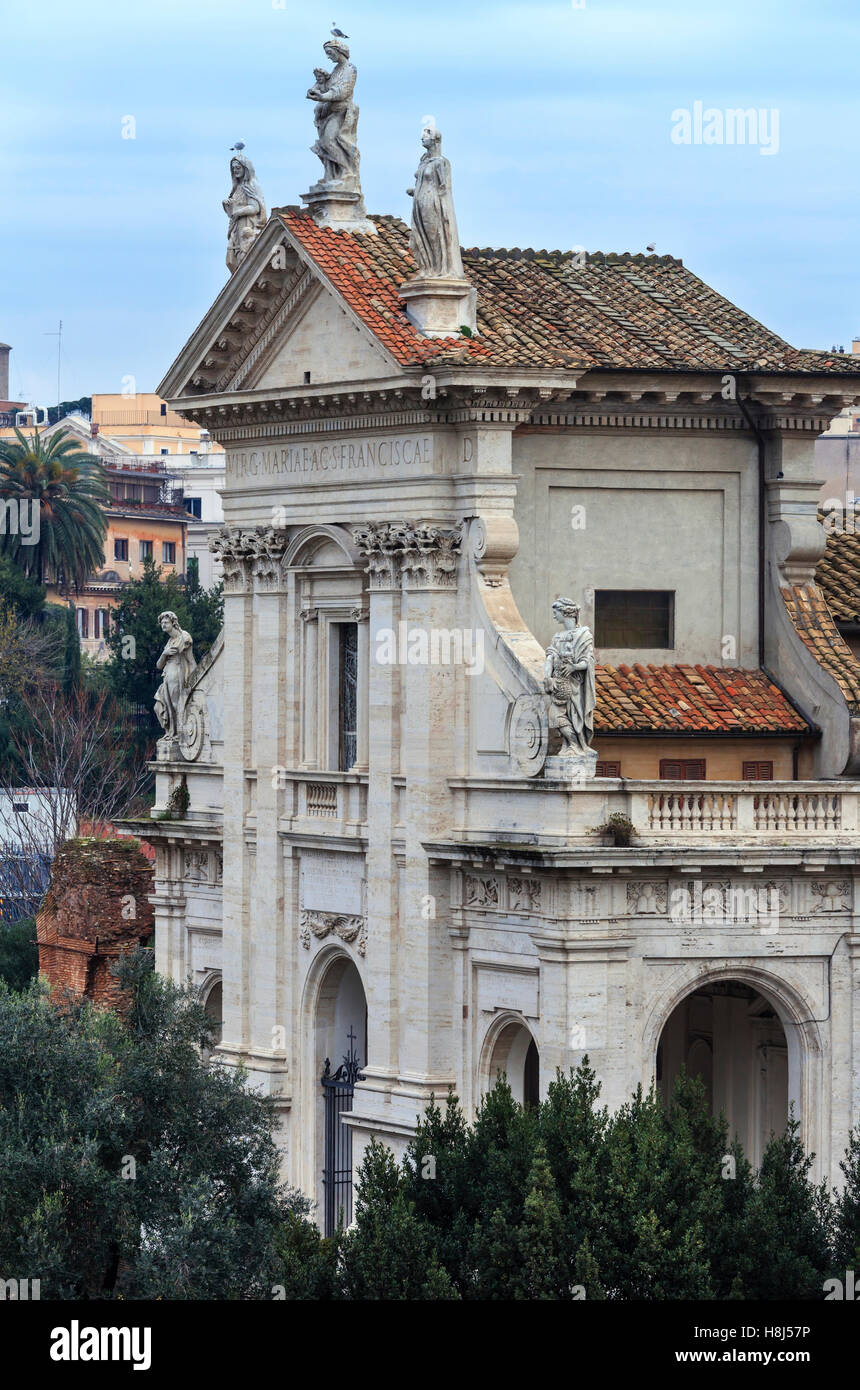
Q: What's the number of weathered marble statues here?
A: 5